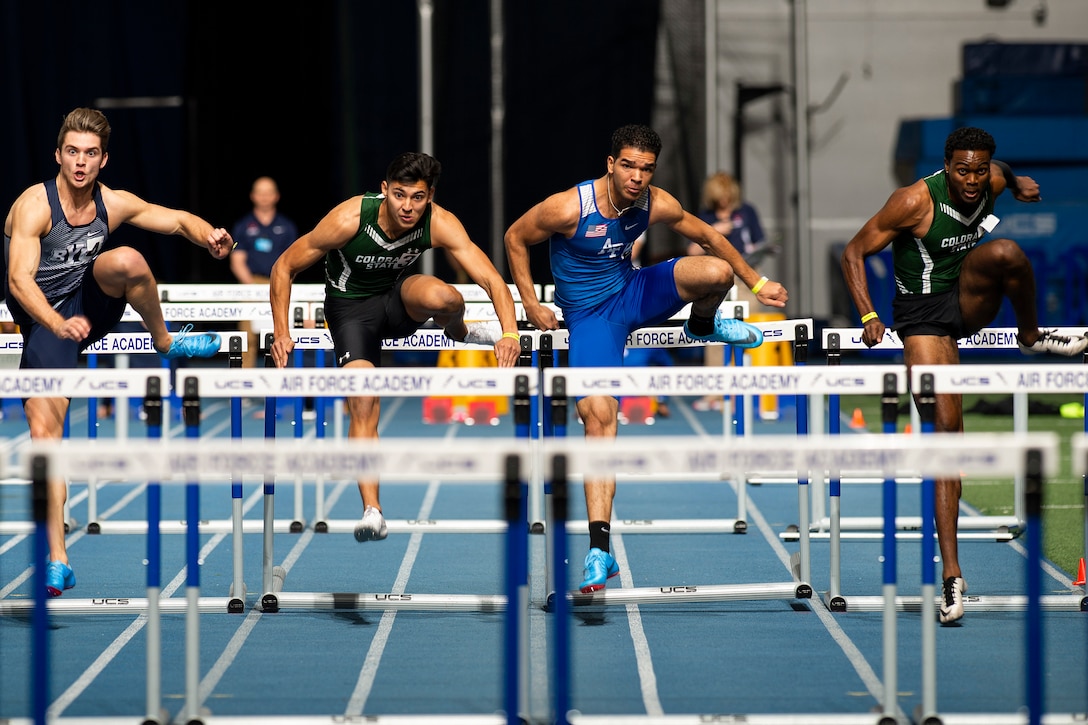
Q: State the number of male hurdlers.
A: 4